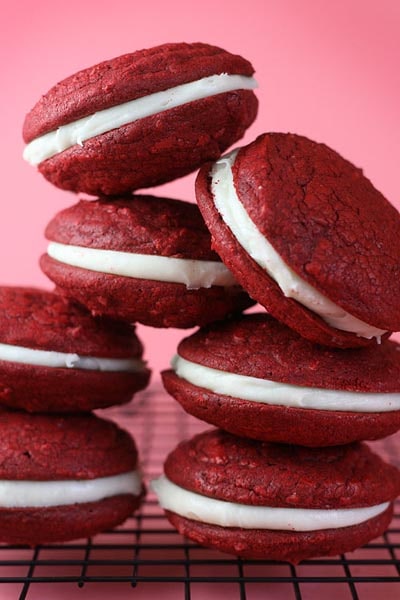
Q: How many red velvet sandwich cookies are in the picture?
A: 7